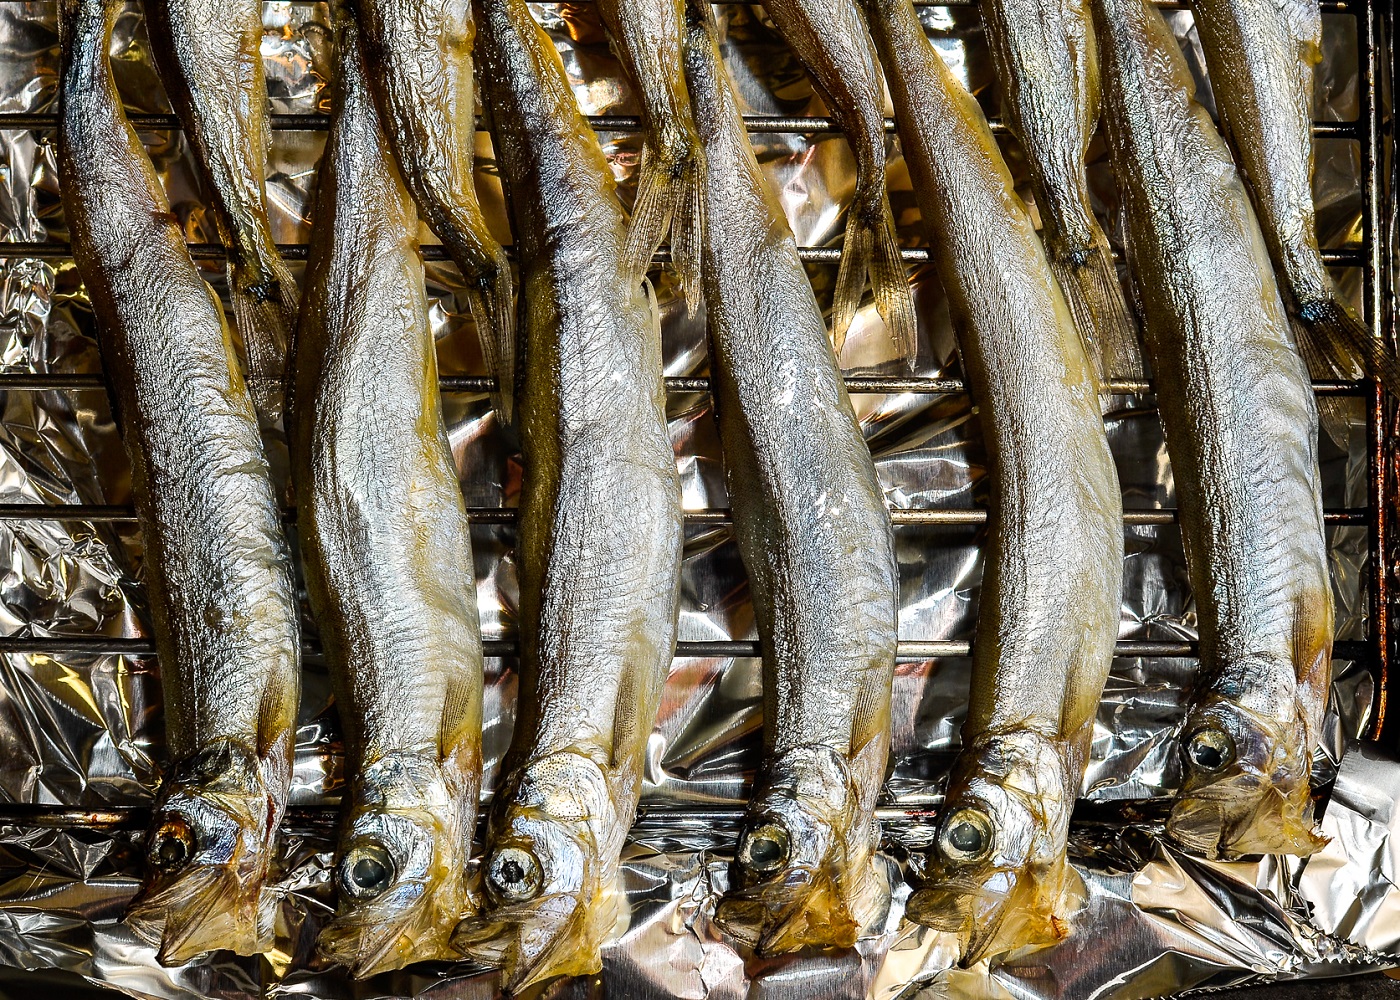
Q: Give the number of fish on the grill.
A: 12